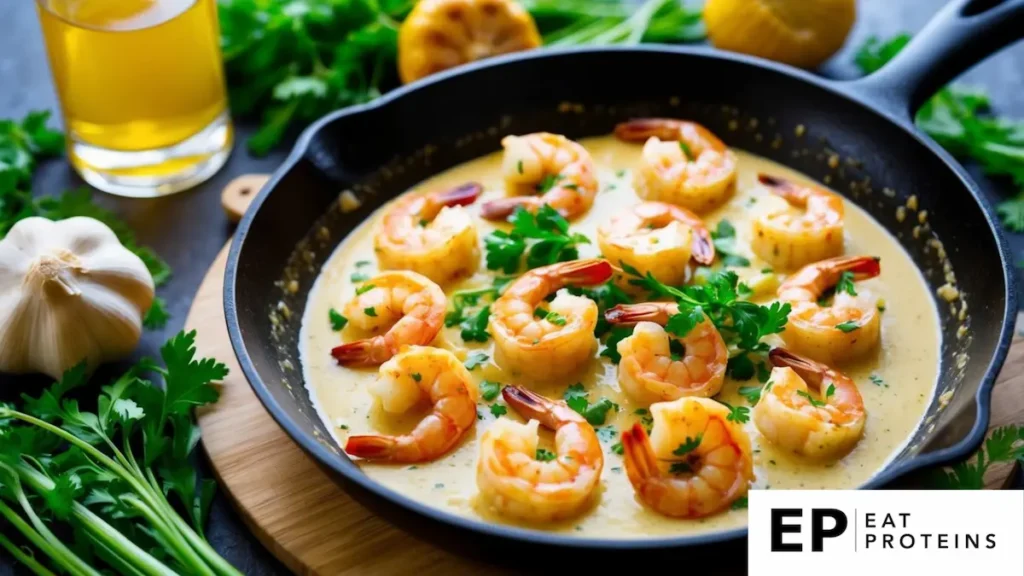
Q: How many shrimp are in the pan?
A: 13